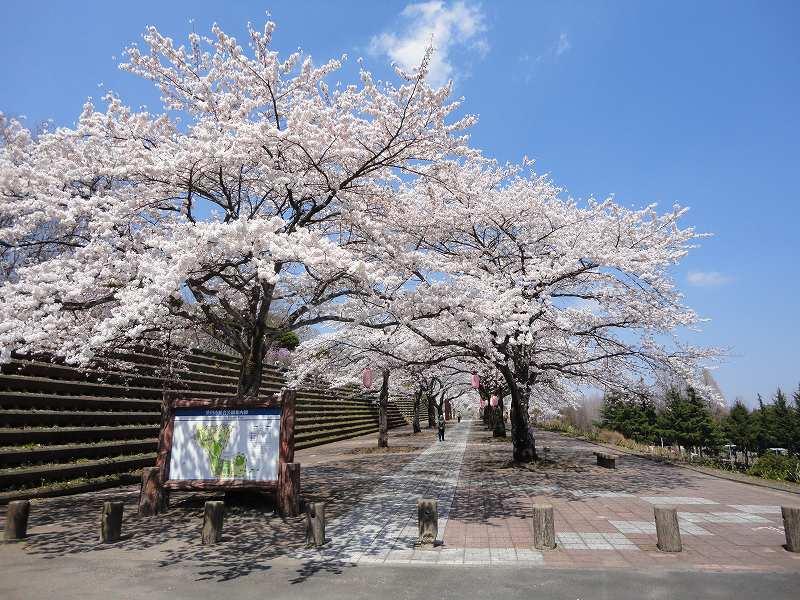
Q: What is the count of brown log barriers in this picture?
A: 8